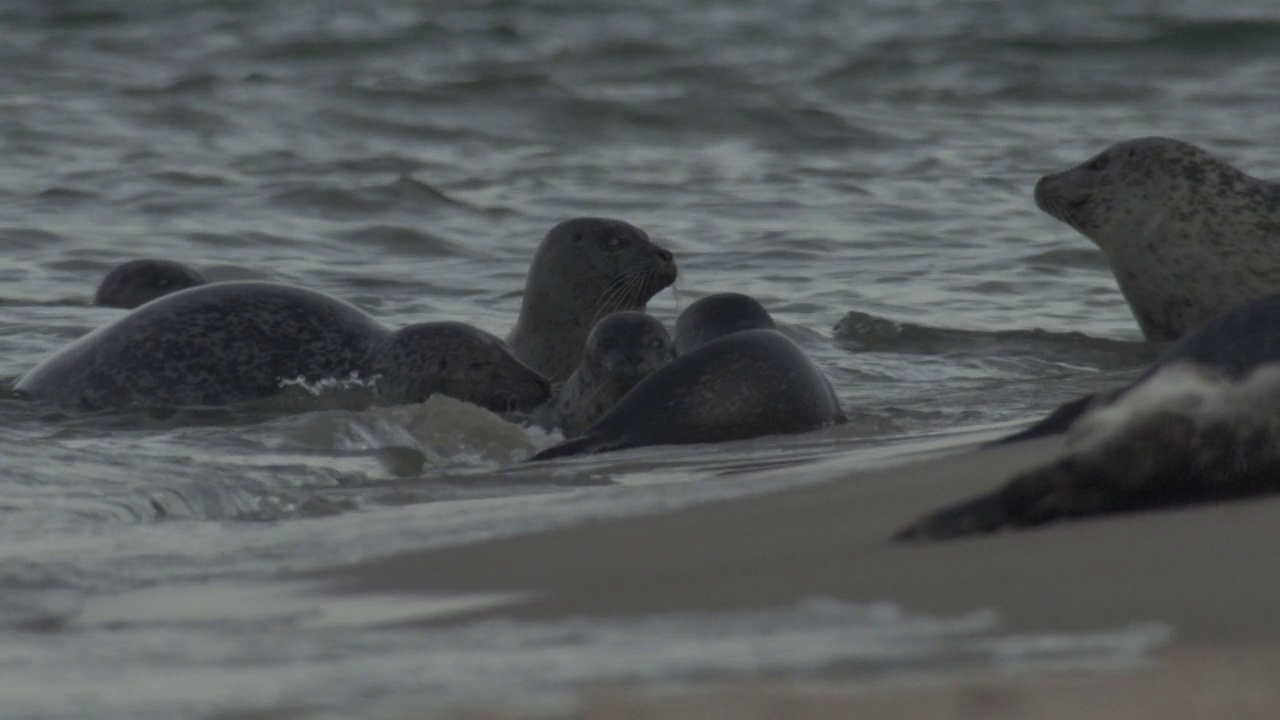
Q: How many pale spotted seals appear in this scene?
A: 1